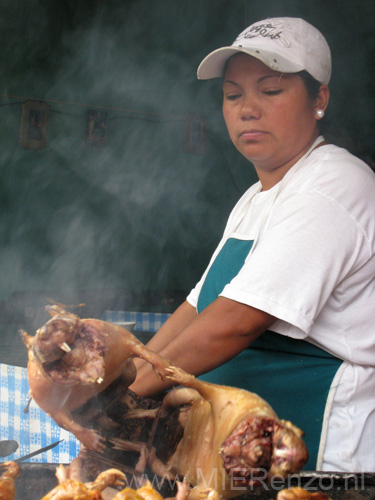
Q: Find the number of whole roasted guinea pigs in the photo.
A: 2